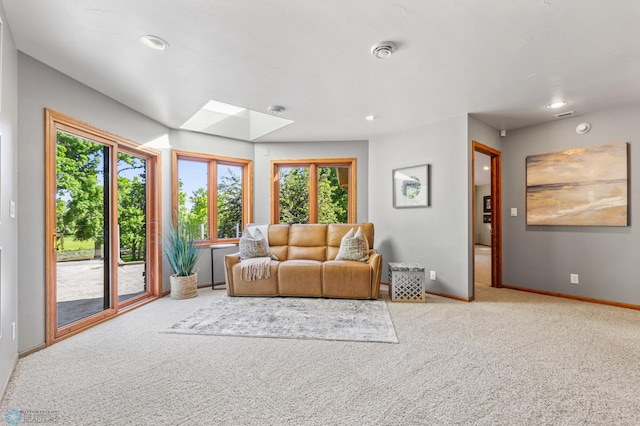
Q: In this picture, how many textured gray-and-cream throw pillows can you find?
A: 2